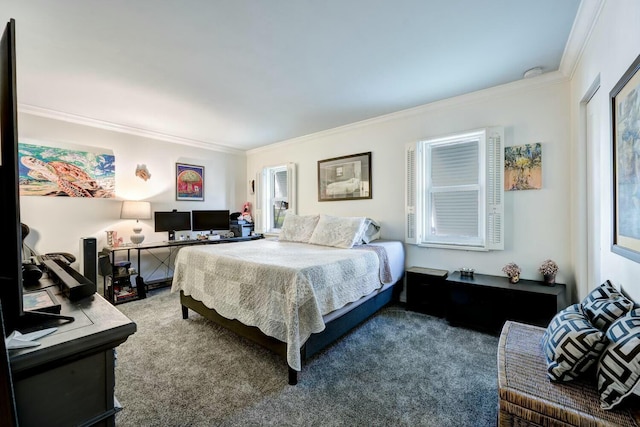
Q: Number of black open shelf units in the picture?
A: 1